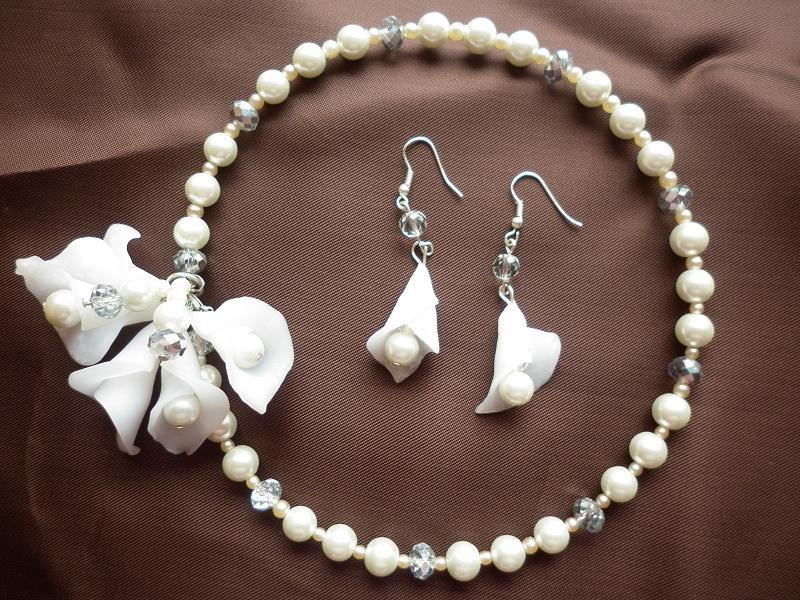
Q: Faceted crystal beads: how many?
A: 14